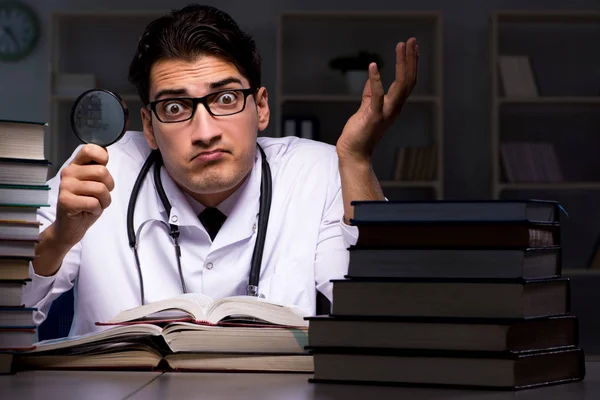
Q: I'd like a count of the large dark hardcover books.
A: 6